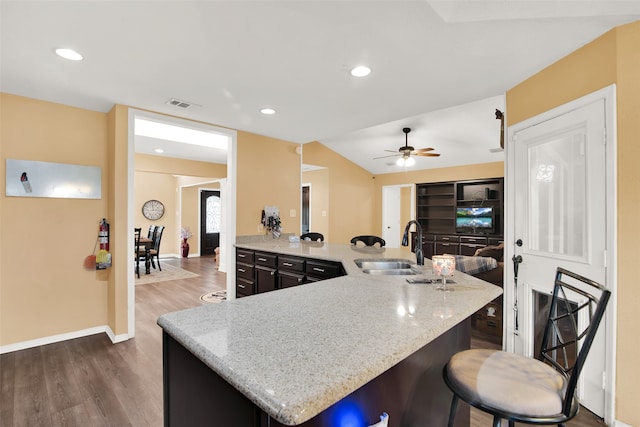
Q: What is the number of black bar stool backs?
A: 3